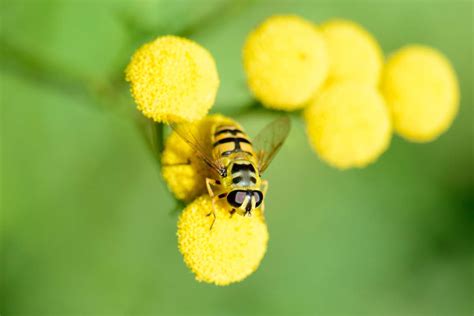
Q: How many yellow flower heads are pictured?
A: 7